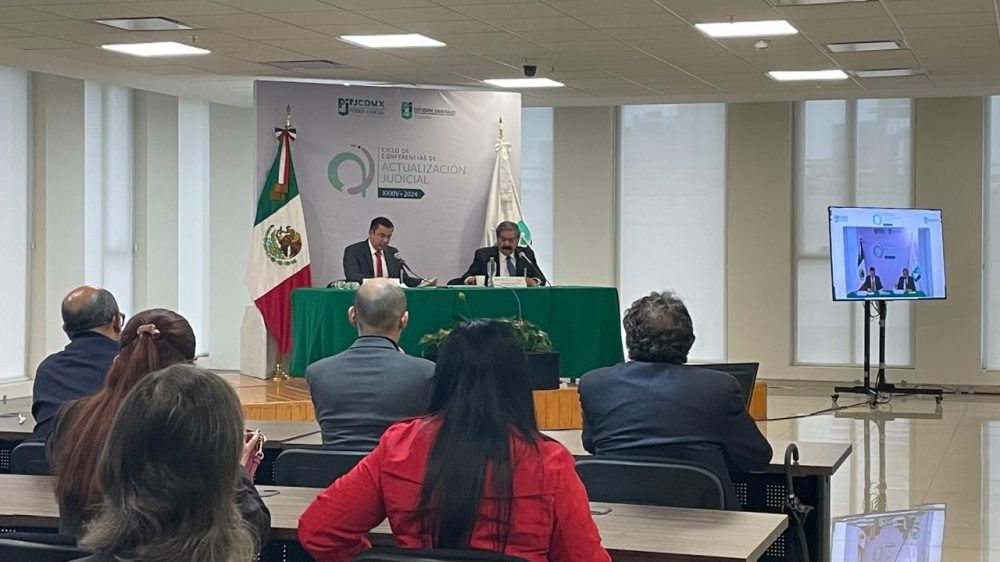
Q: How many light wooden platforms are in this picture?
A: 1